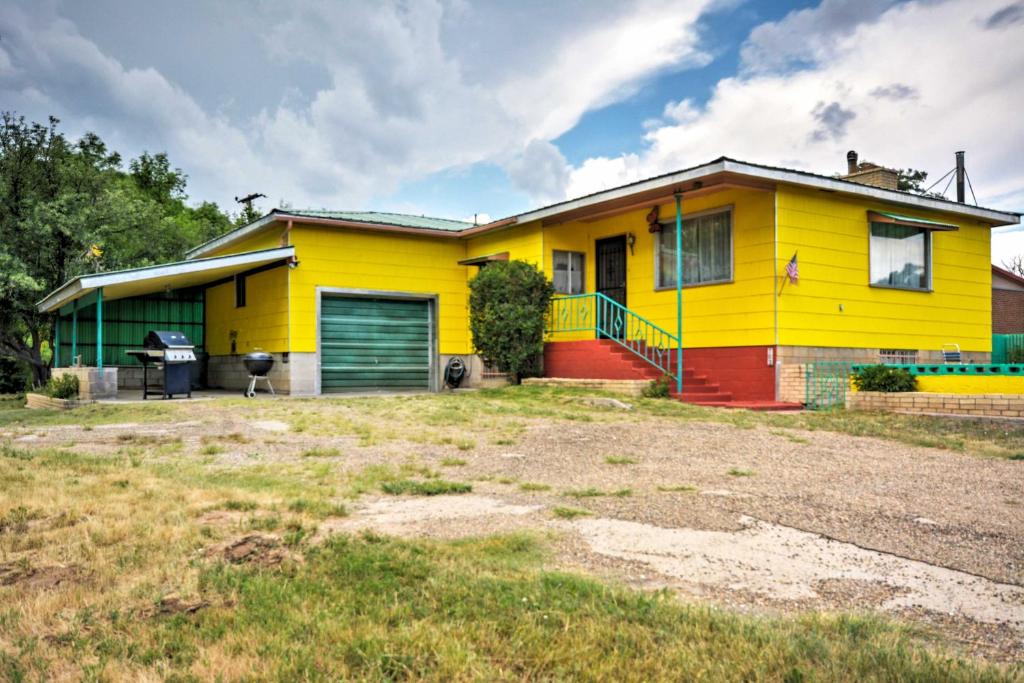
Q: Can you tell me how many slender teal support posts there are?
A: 4